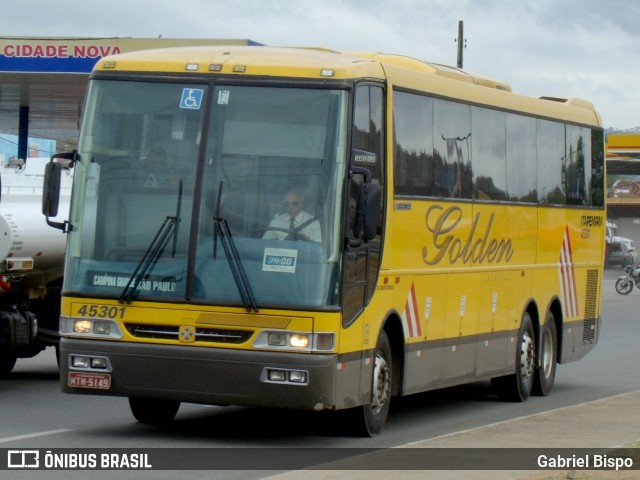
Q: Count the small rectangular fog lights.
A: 4